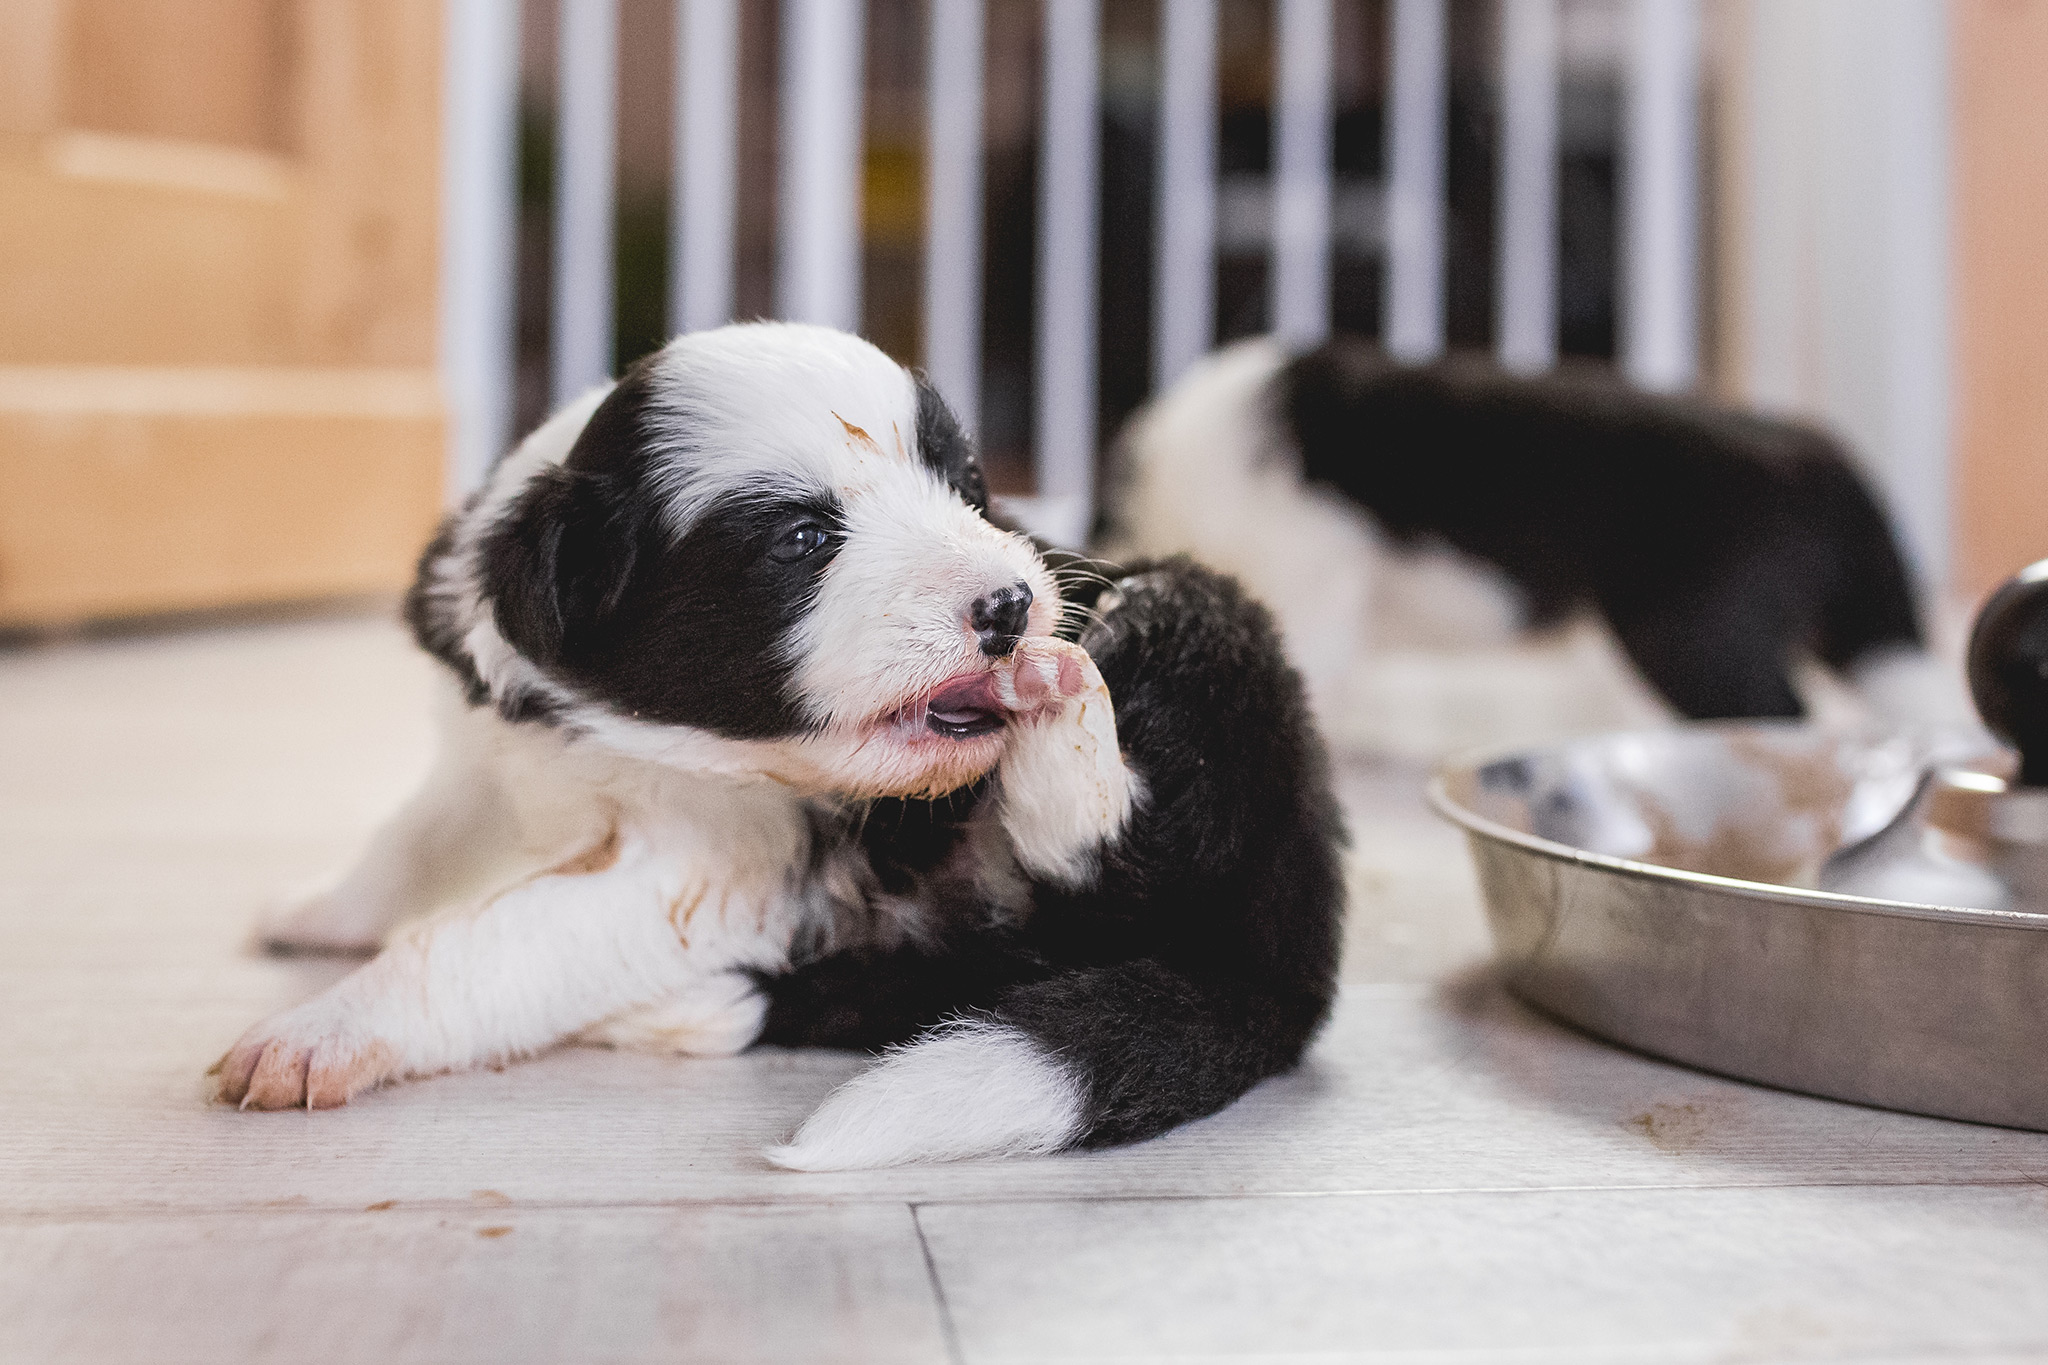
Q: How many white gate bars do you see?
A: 11